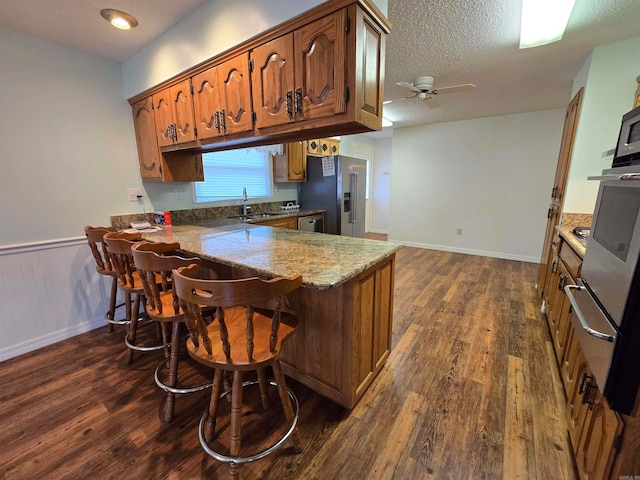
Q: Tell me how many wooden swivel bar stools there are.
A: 4